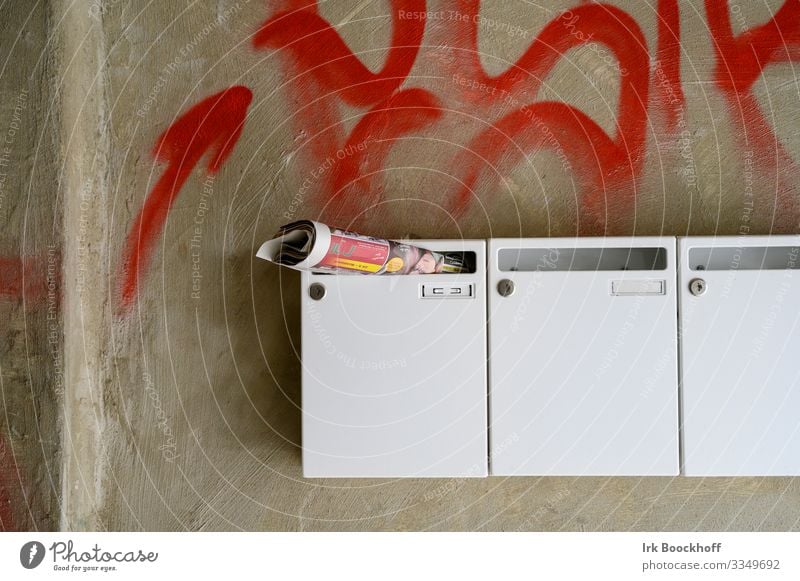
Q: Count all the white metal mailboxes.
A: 3